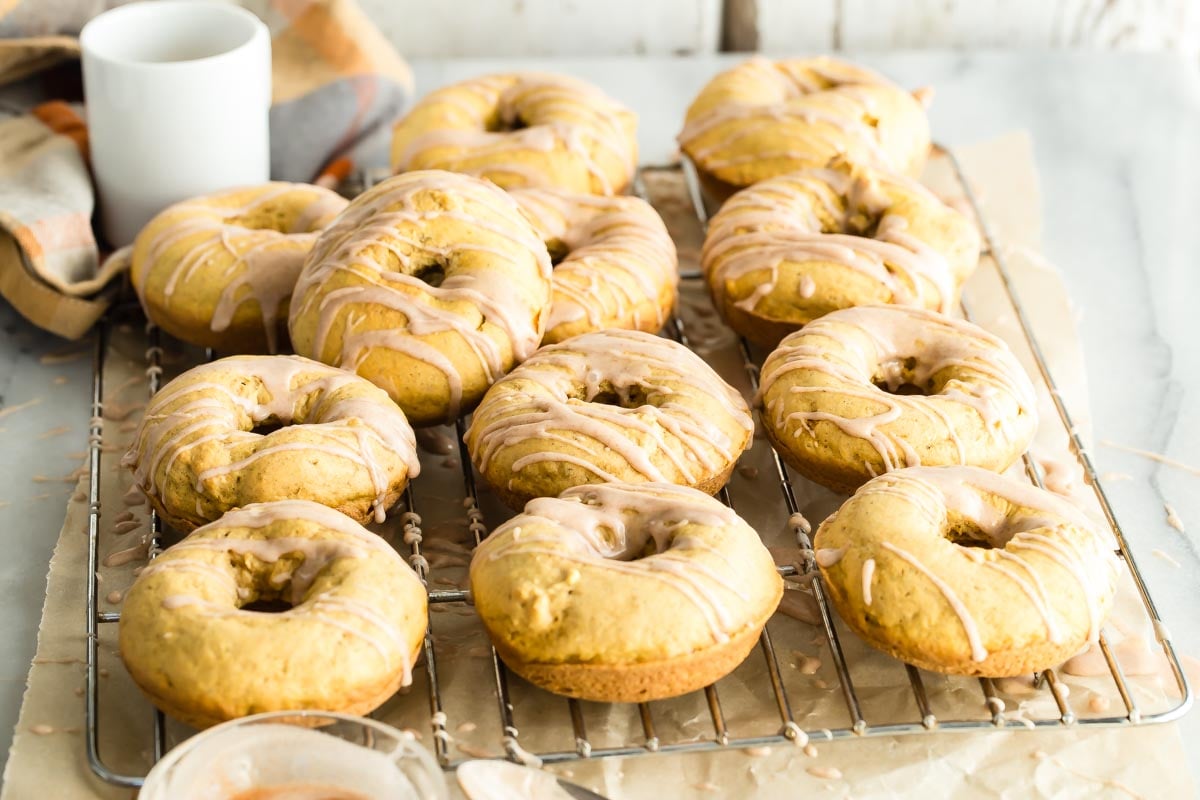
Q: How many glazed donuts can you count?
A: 12